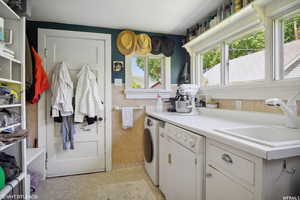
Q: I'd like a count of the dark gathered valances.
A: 0